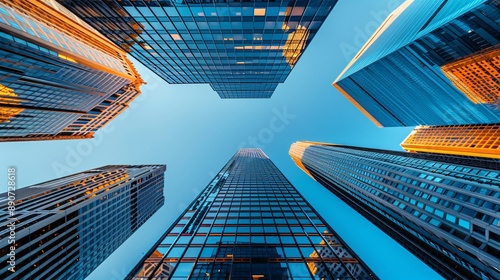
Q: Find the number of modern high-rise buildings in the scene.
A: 7